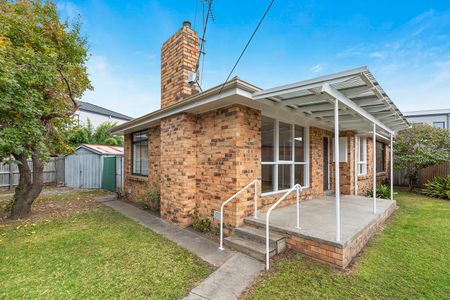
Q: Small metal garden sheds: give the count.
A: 1